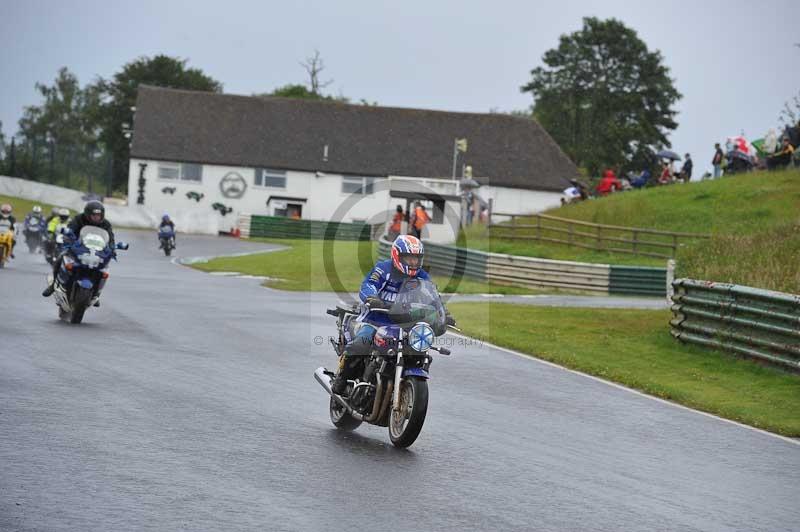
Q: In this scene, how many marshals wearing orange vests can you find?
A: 2